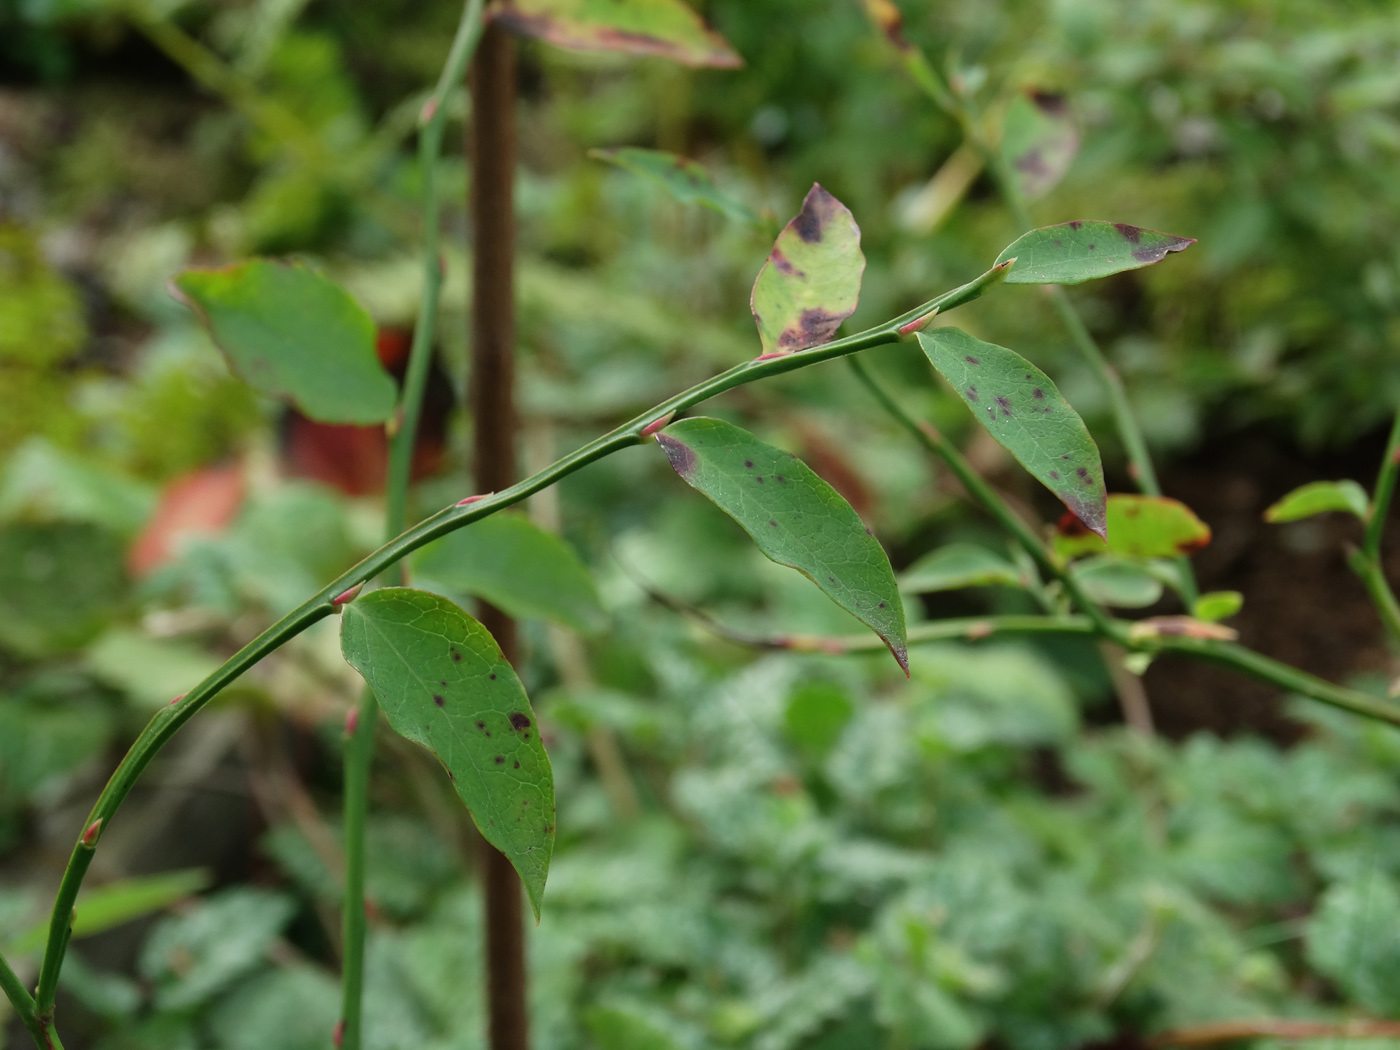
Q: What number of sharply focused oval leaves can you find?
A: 5